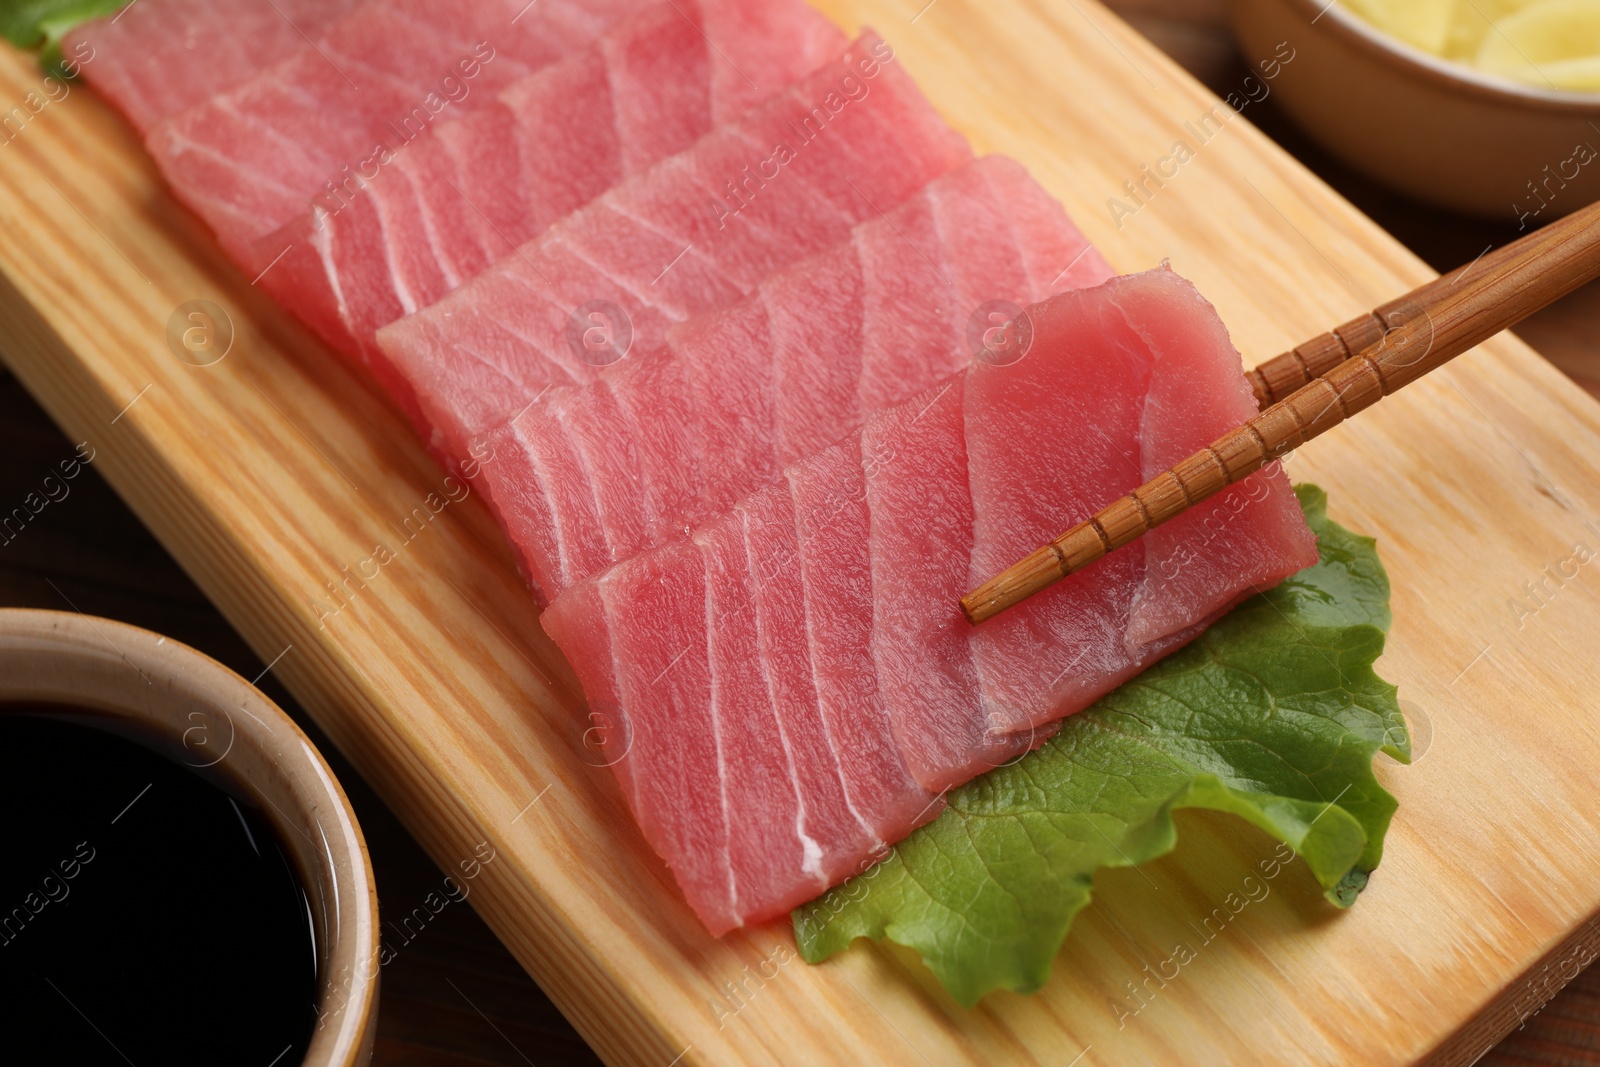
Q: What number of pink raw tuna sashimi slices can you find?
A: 6